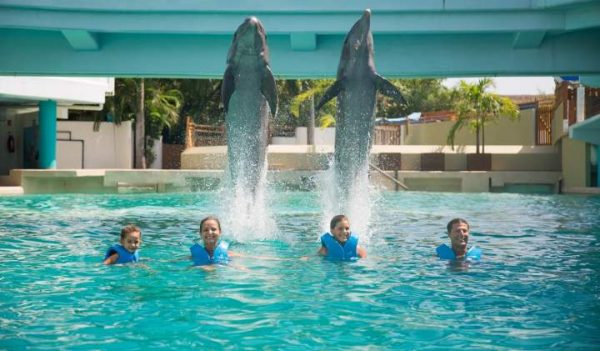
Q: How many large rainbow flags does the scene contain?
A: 0